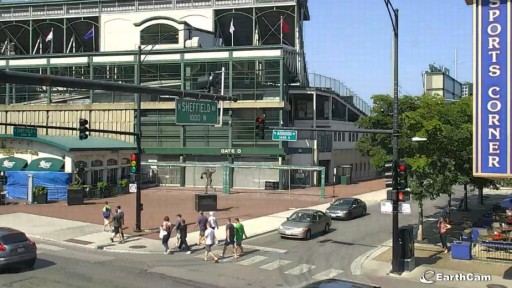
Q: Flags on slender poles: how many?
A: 4